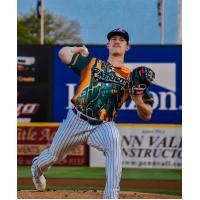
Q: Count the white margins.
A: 2